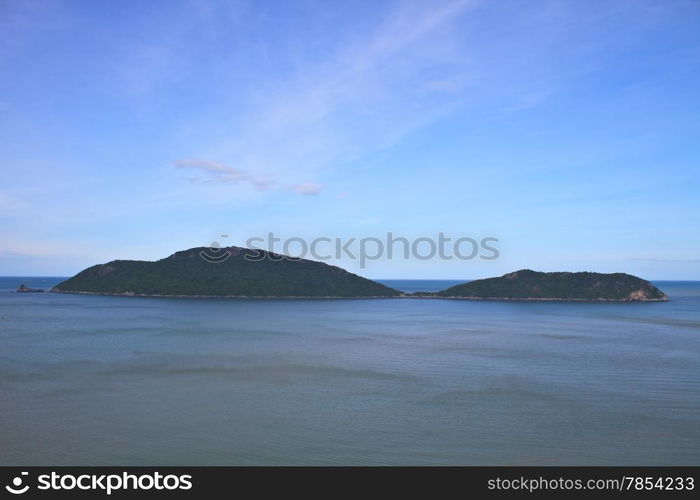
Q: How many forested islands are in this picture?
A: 2